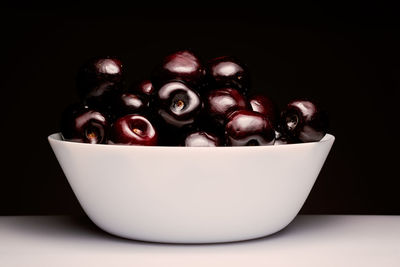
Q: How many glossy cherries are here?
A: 13